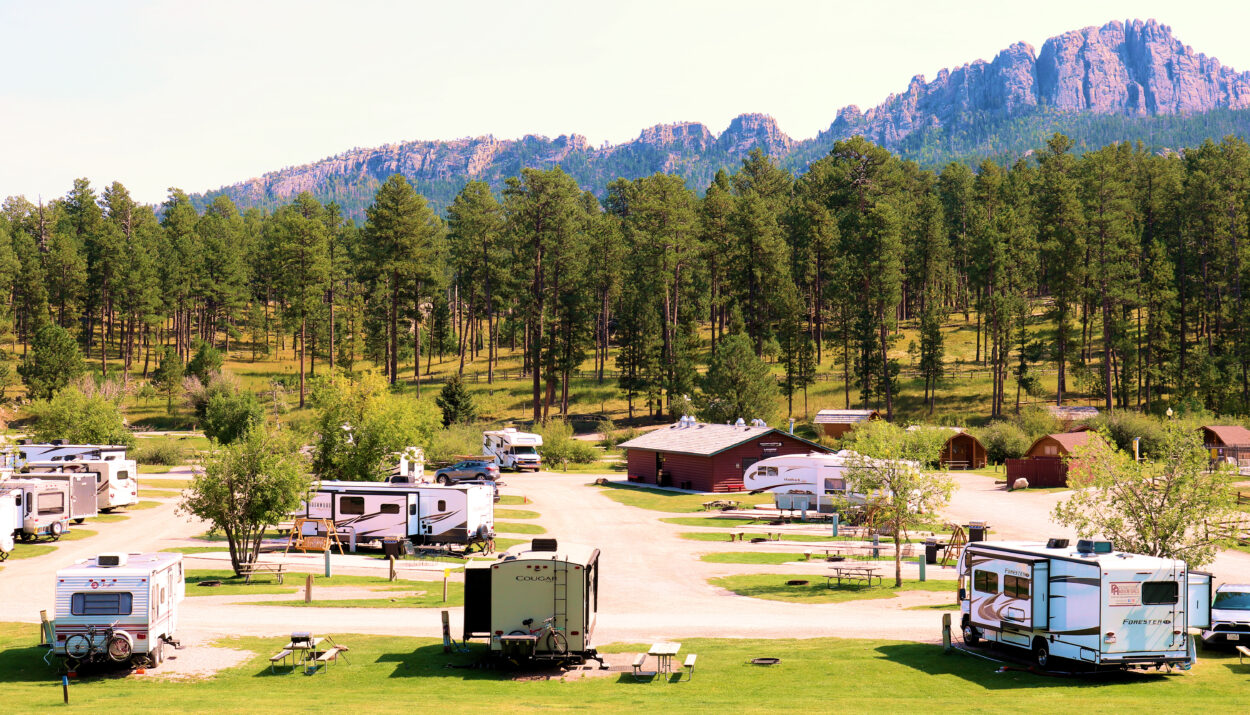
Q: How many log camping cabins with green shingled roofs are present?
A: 0